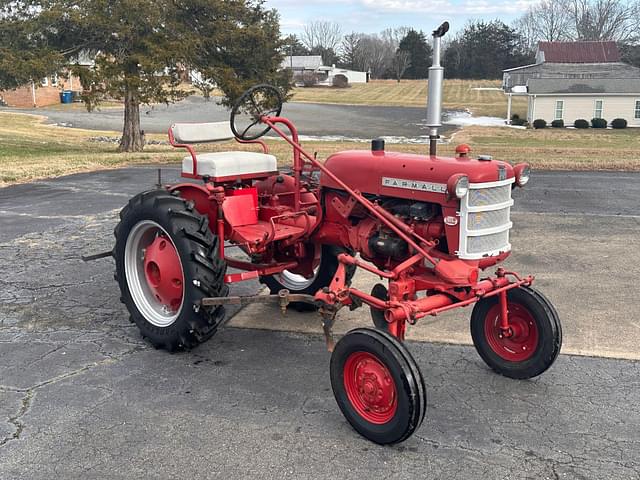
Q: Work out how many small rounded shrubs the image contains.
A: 5